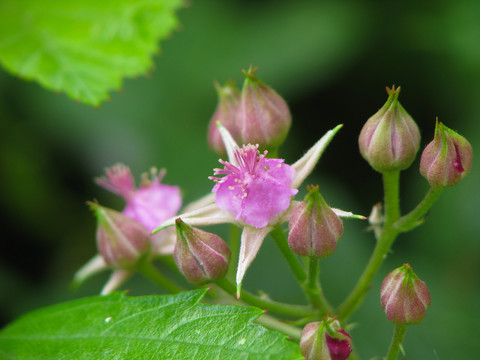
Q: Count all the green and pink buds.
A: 9